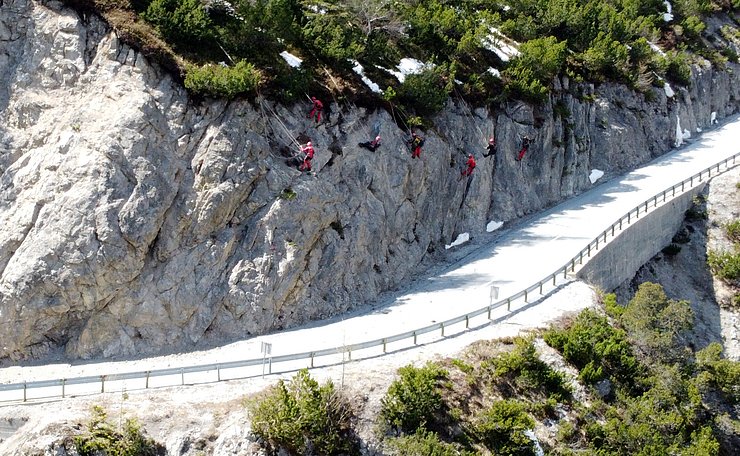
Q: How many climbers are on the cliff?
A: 7